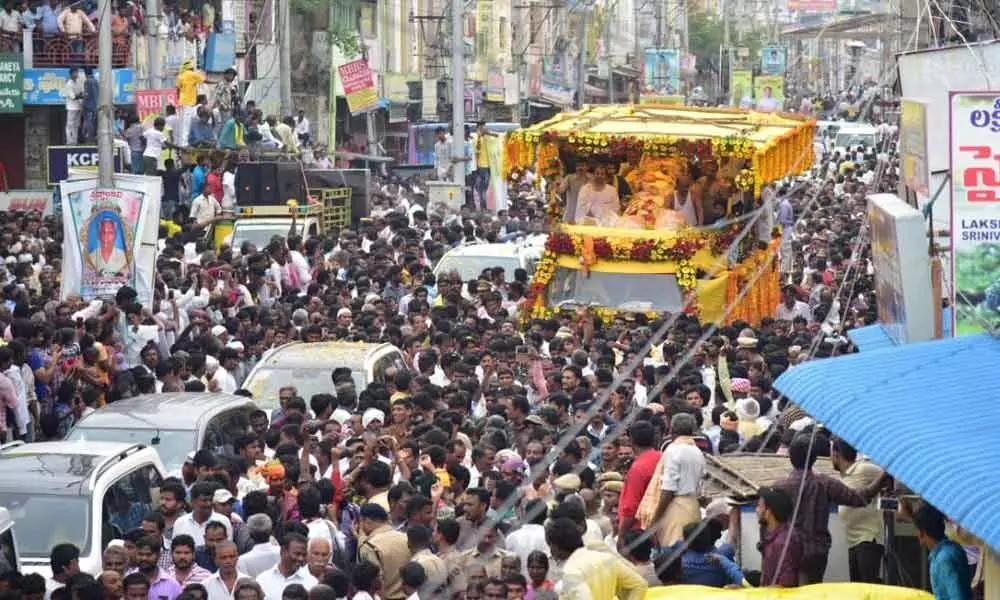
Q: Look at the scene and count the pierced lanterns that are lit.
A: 0